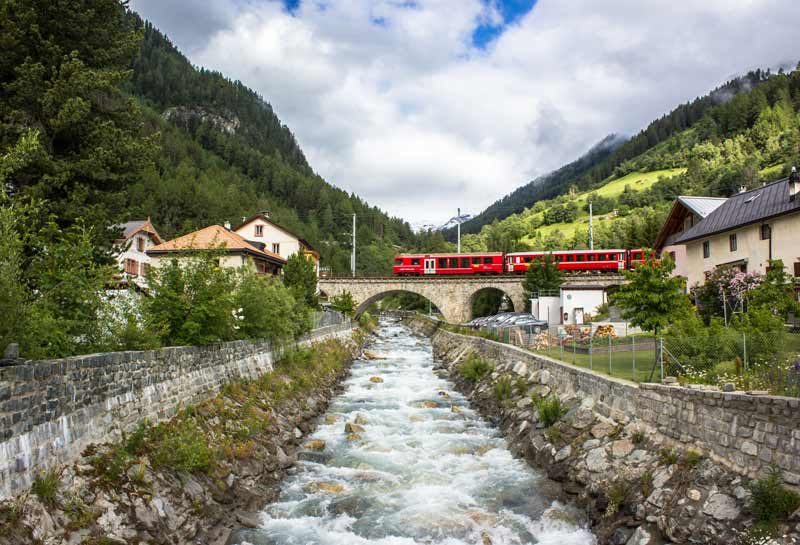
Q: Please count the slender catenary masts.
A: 3